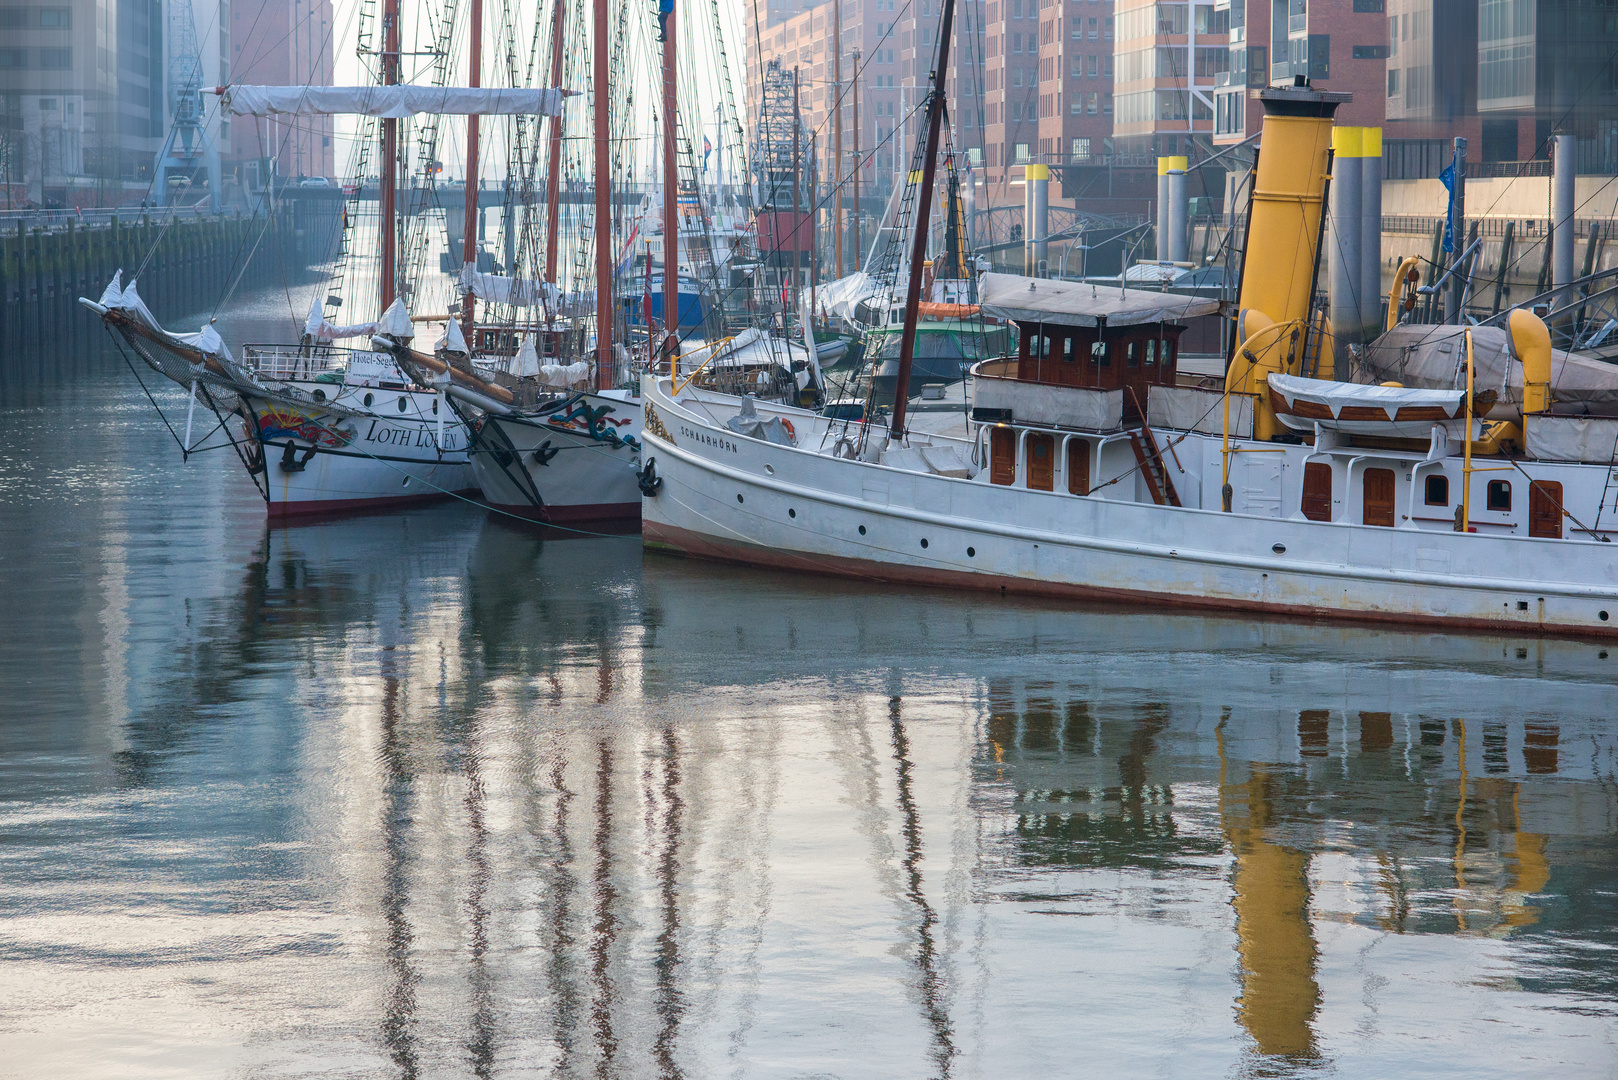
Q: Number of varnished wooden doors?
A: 6